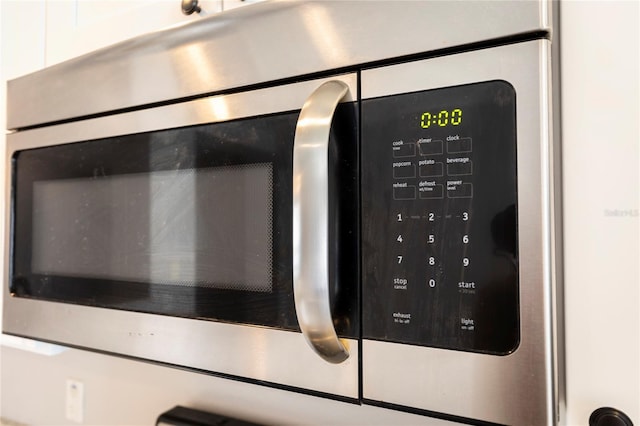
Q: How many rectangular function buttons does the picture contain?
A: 9